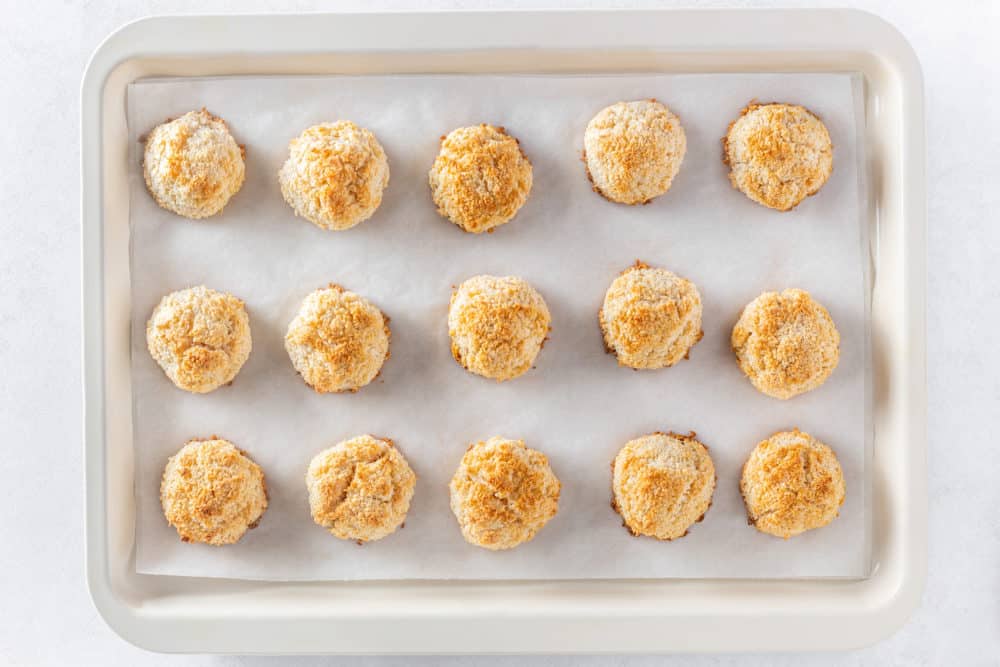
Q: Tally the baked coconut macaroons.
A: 15